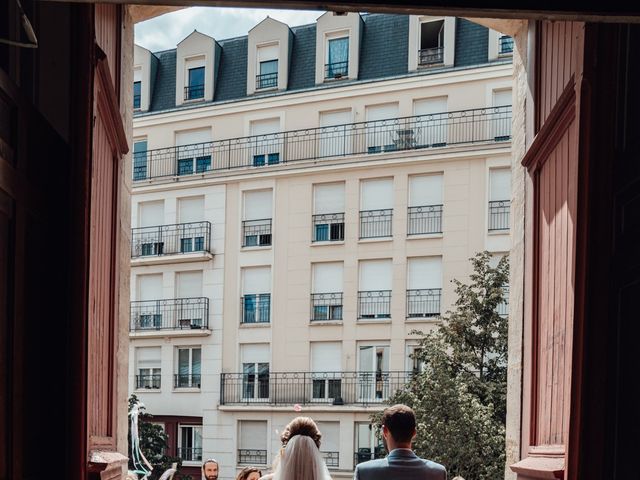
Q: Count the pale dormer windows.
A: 6